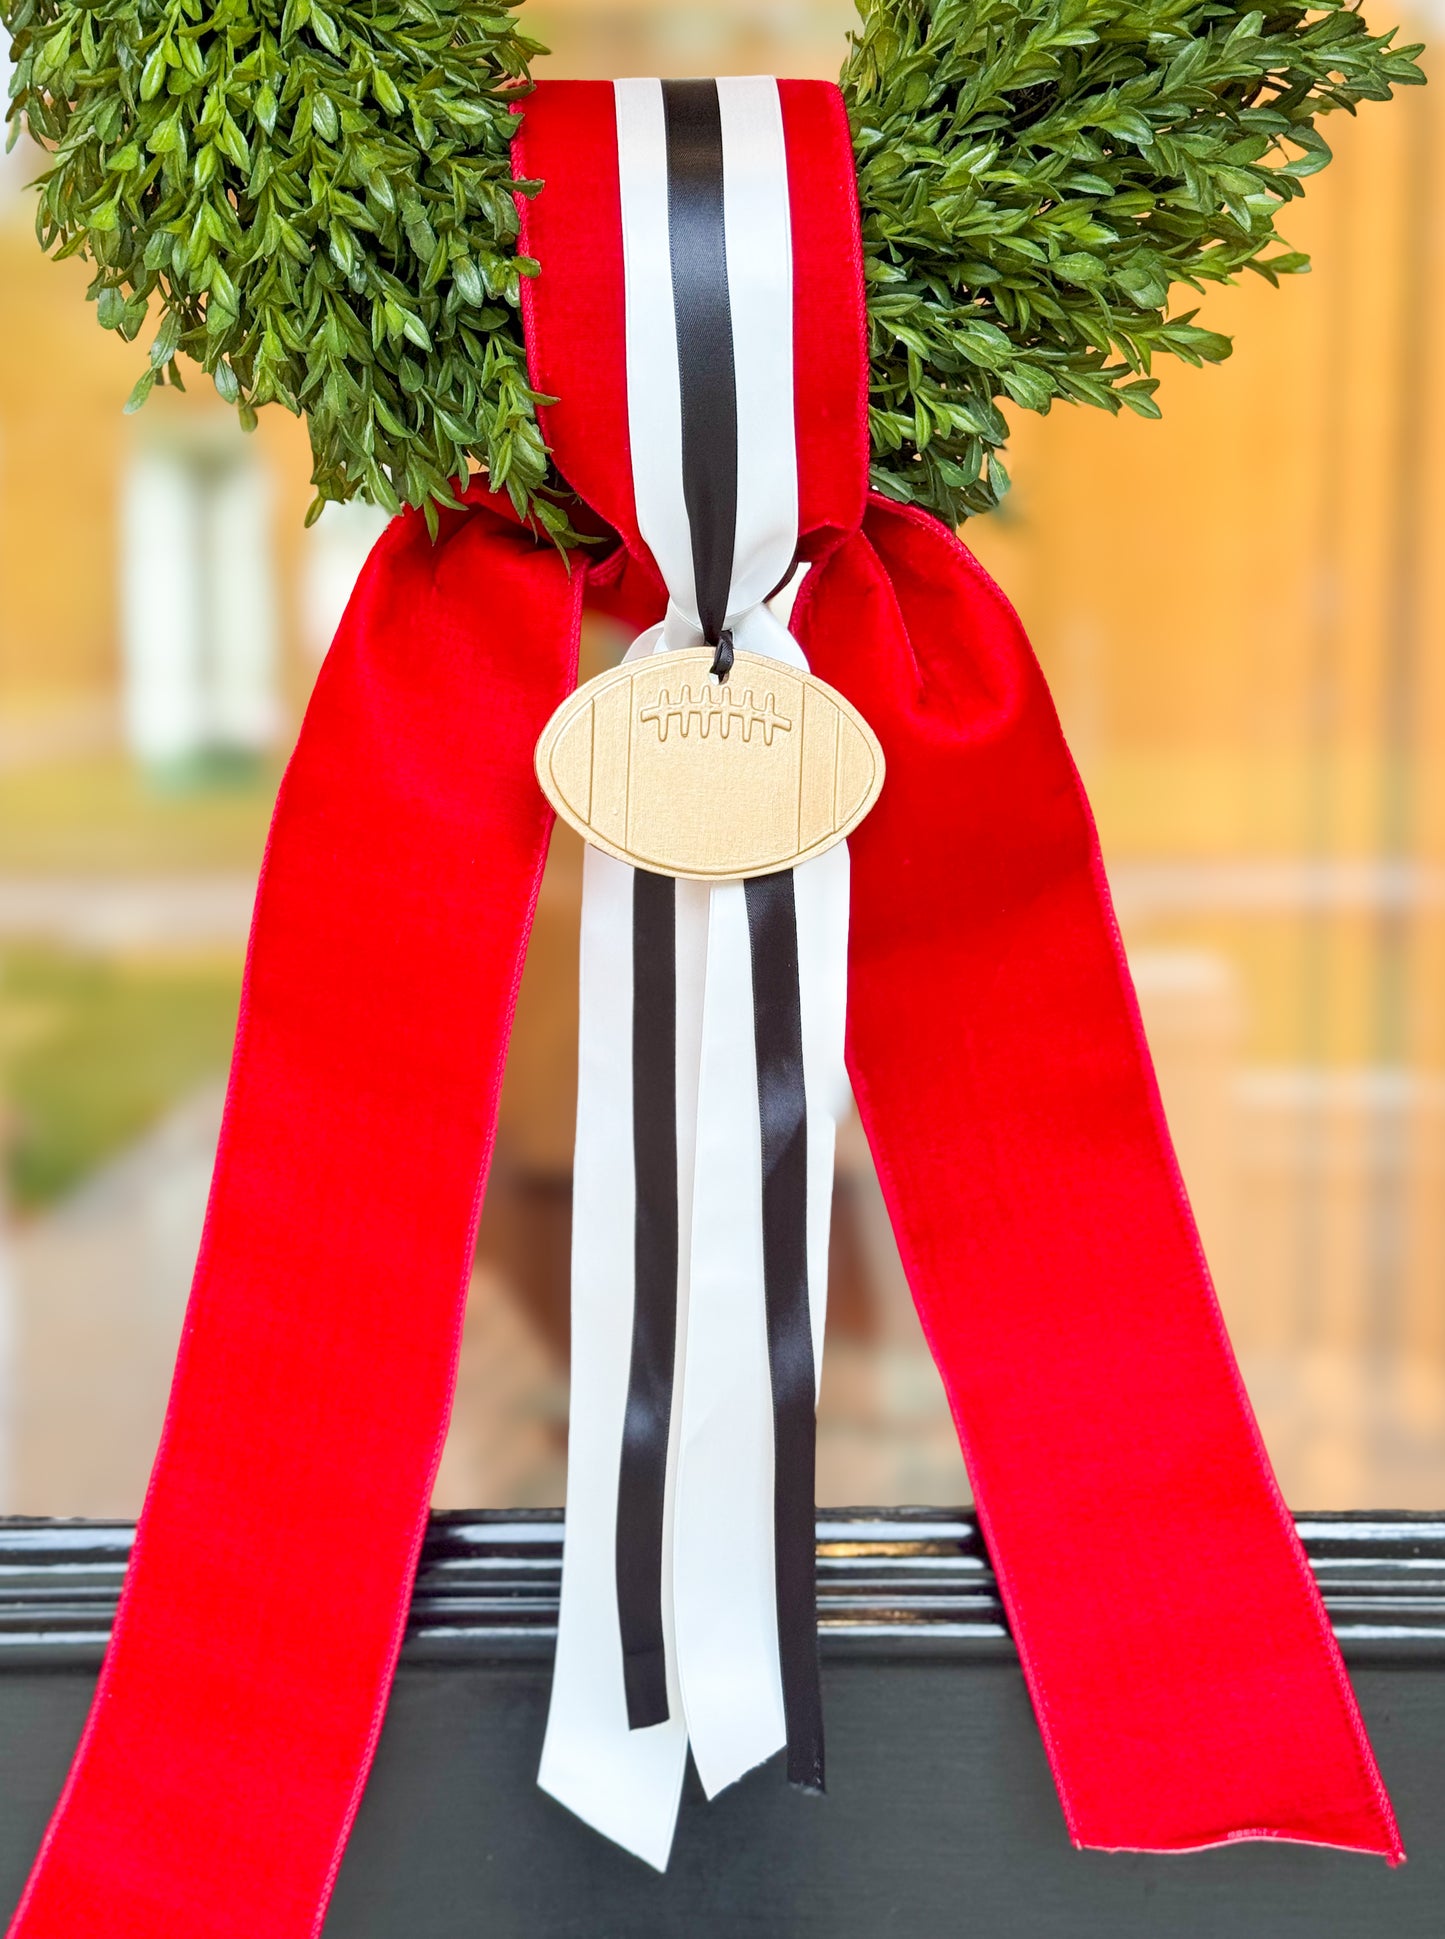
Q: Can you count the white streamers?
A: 2